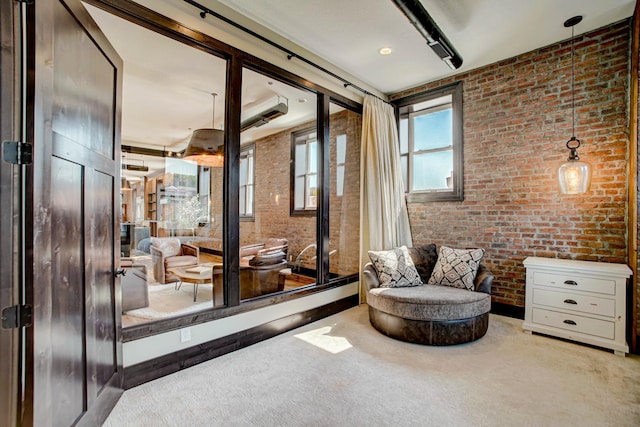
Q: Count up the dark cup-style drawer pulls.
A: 3